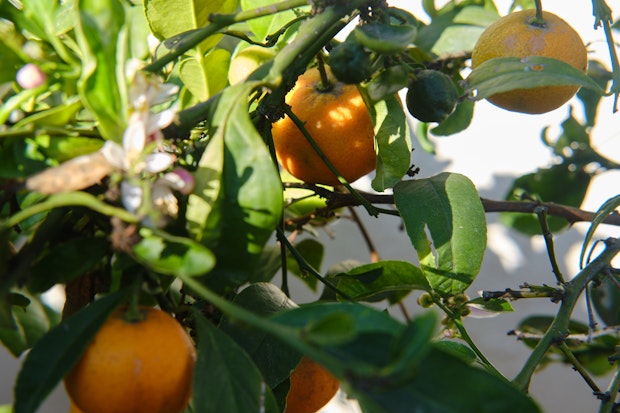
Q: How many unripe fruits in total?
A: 2